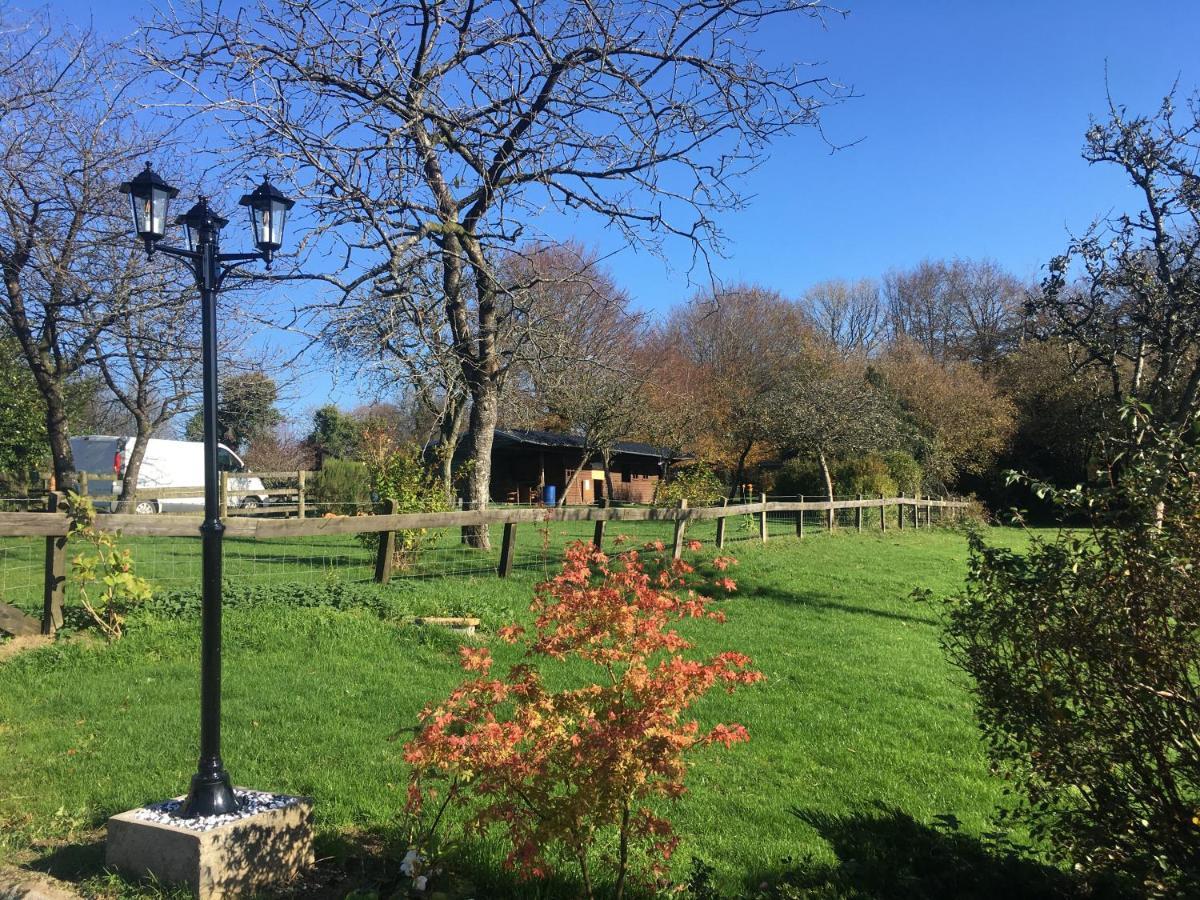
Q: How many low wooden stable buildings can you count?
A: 1